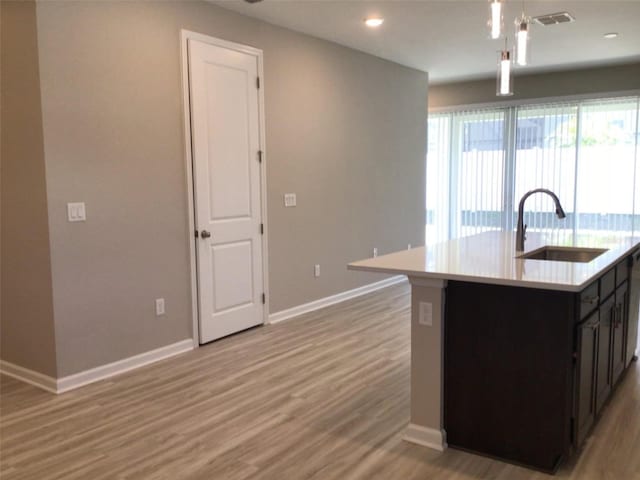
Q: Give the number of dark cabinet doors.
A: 3